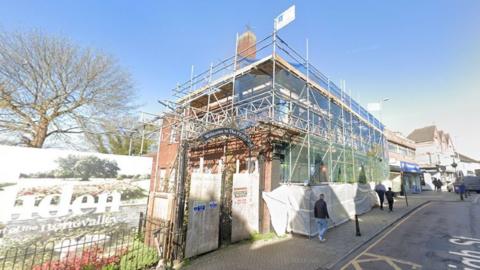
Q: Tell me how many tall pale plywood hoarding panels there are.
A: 2